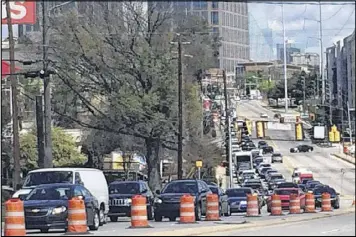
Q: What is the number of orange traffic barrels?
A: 10